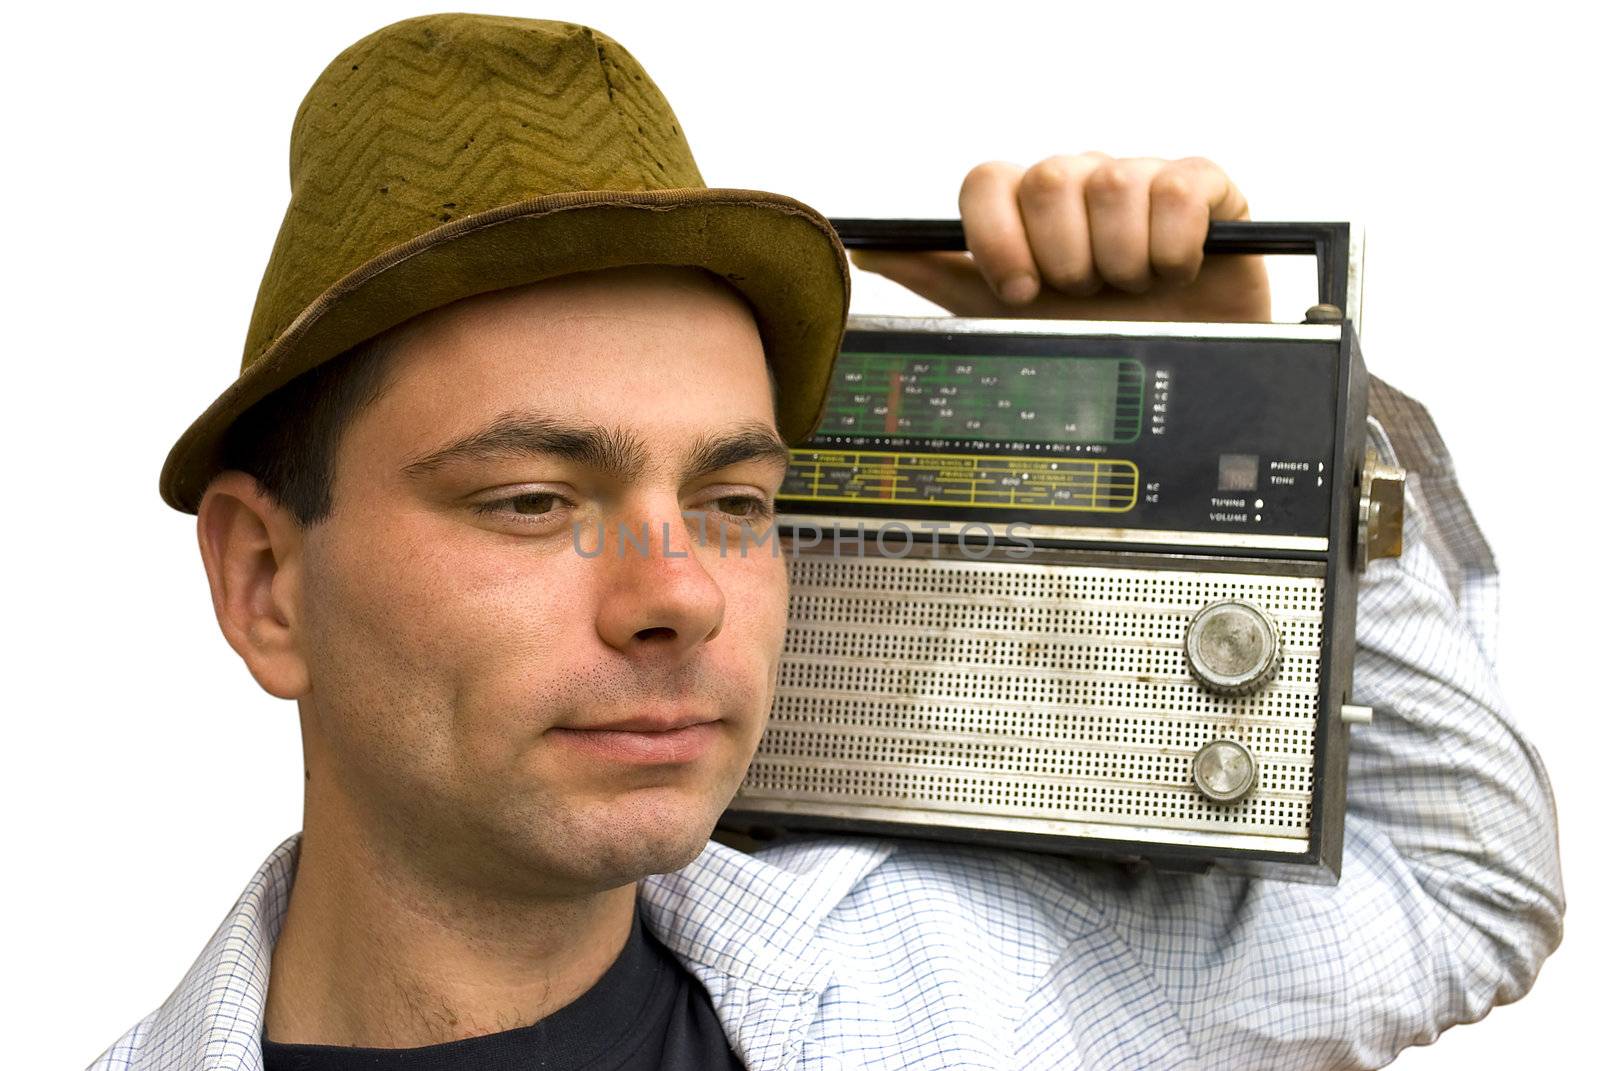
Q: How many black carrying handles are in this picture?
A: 1